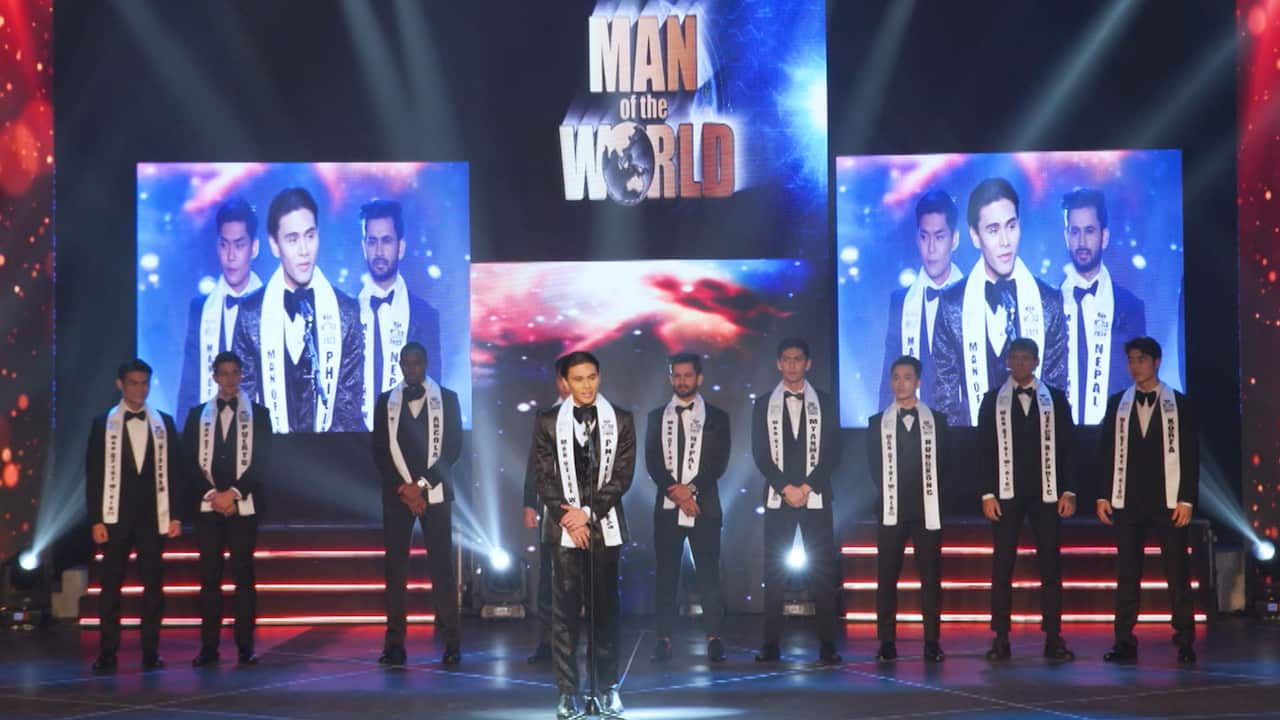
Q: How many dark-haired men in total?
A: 10